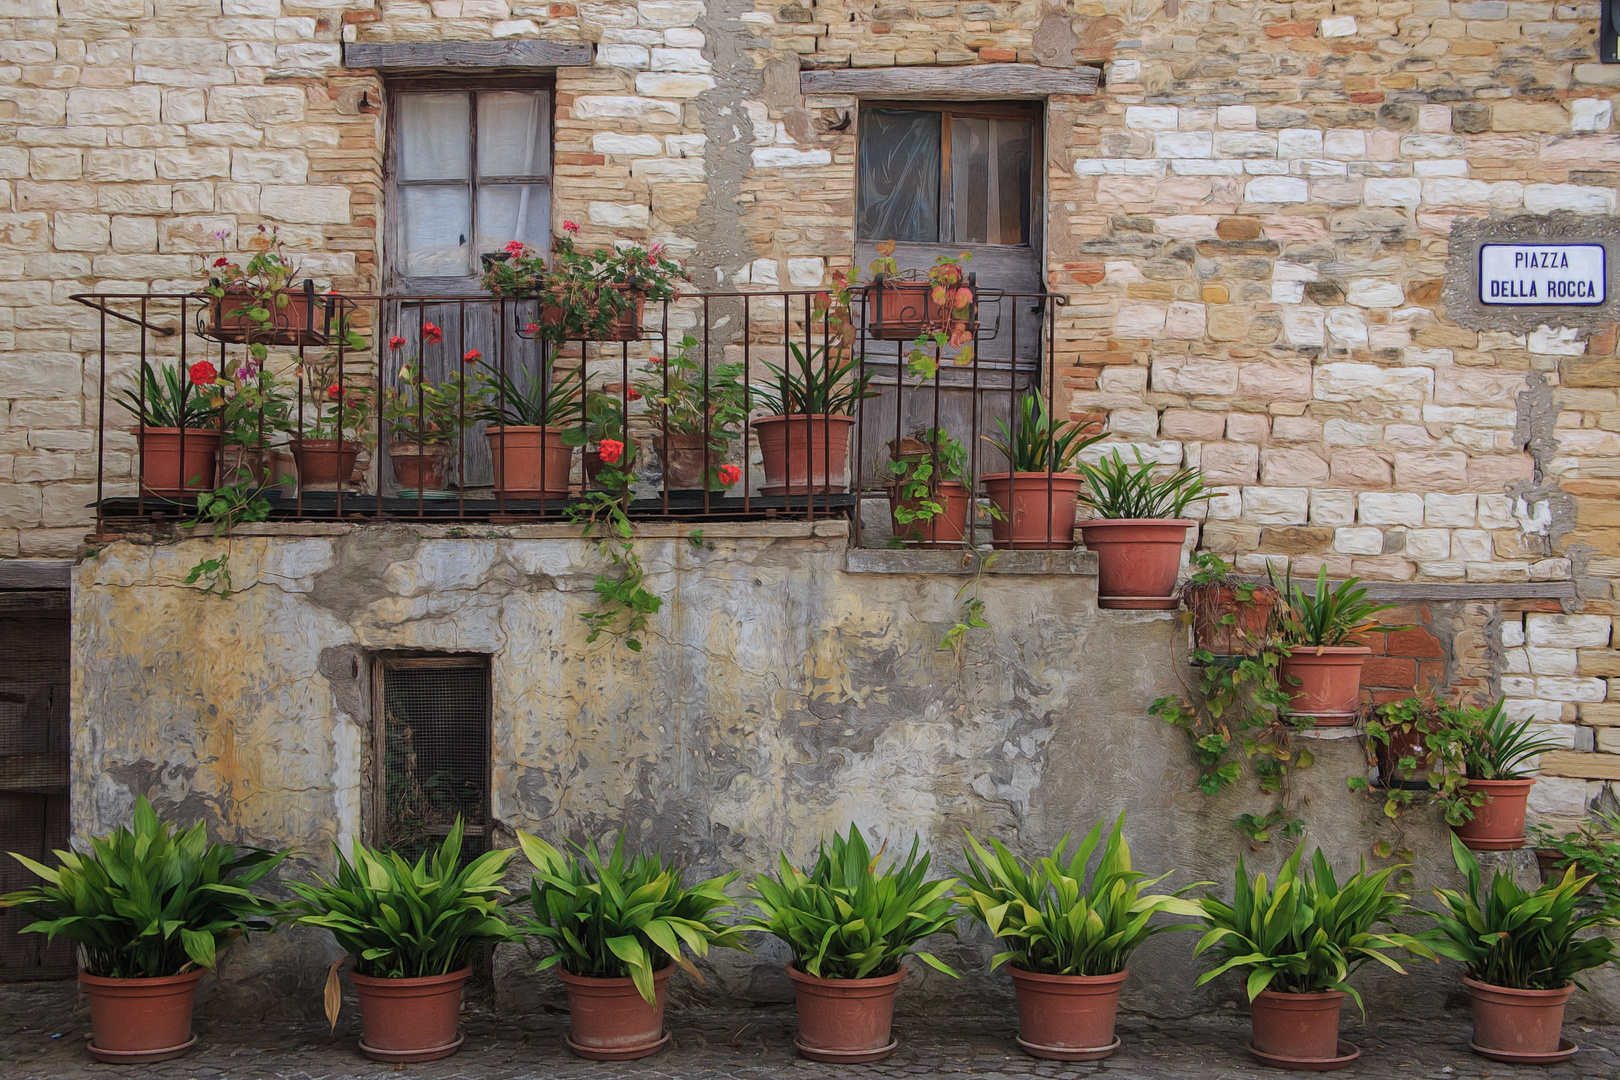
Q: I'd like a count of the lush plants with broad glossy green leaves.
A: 7